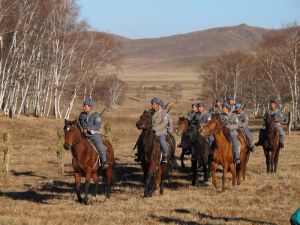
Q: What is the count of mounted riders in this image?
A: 10